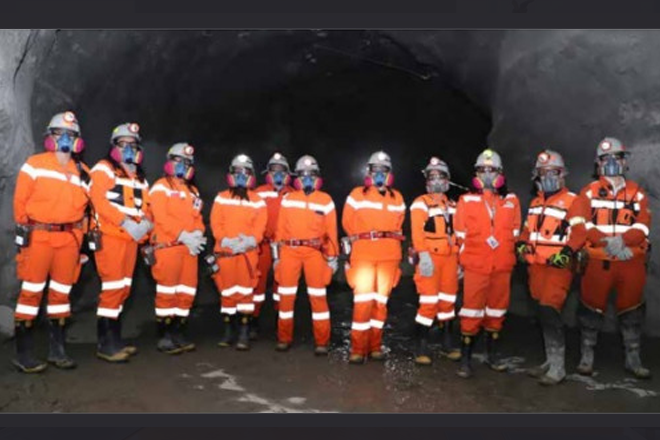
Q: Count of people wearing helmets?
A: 11